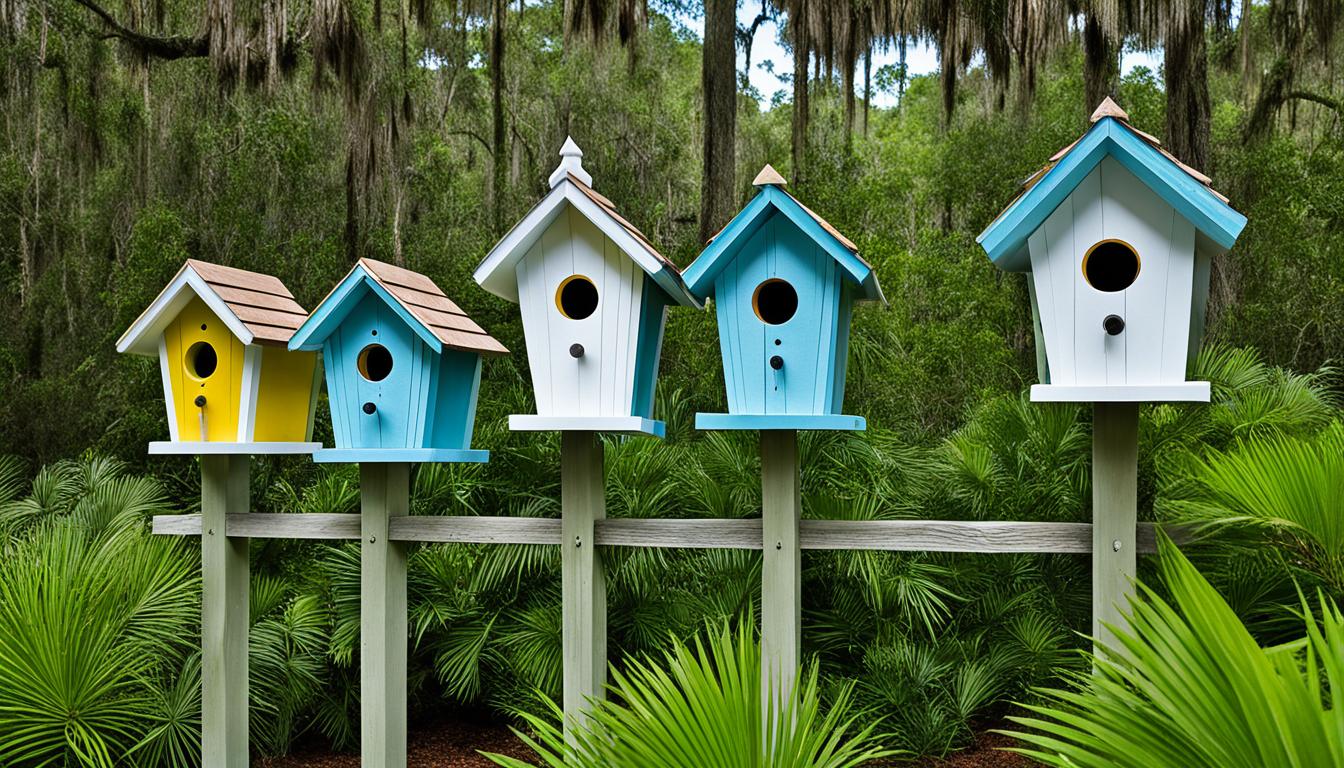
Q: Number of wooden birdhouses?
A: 5